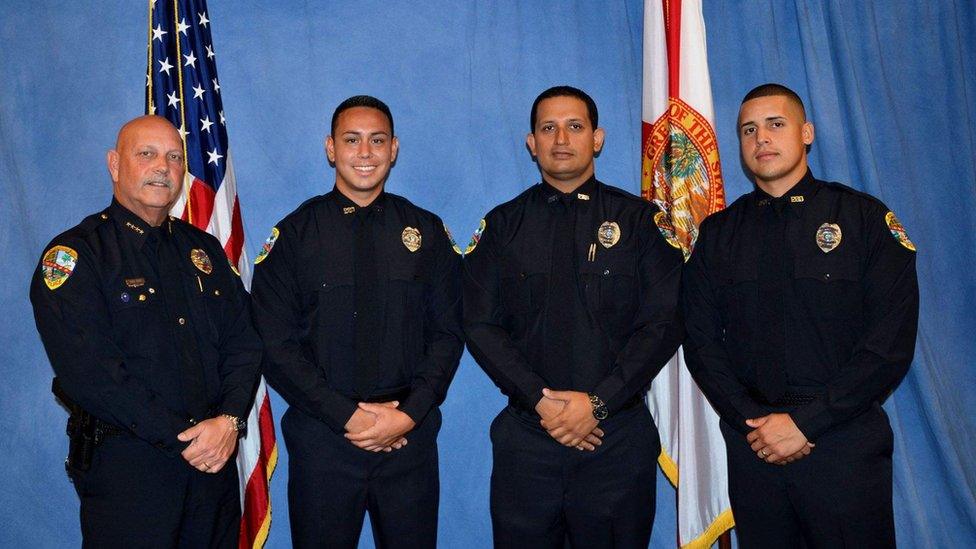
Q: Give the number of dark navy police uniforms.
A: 4